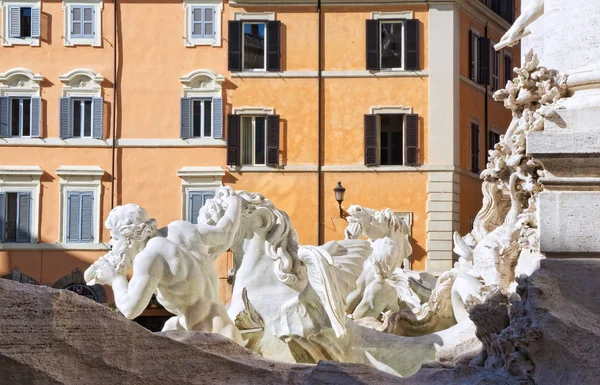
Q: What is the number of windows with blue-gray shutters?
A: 9